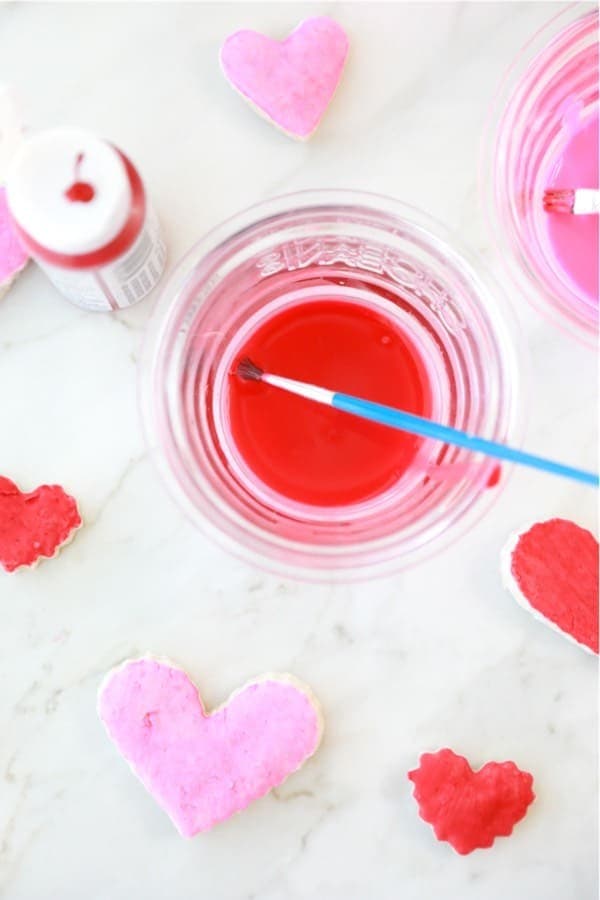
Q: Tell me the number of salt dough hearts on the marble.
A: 6